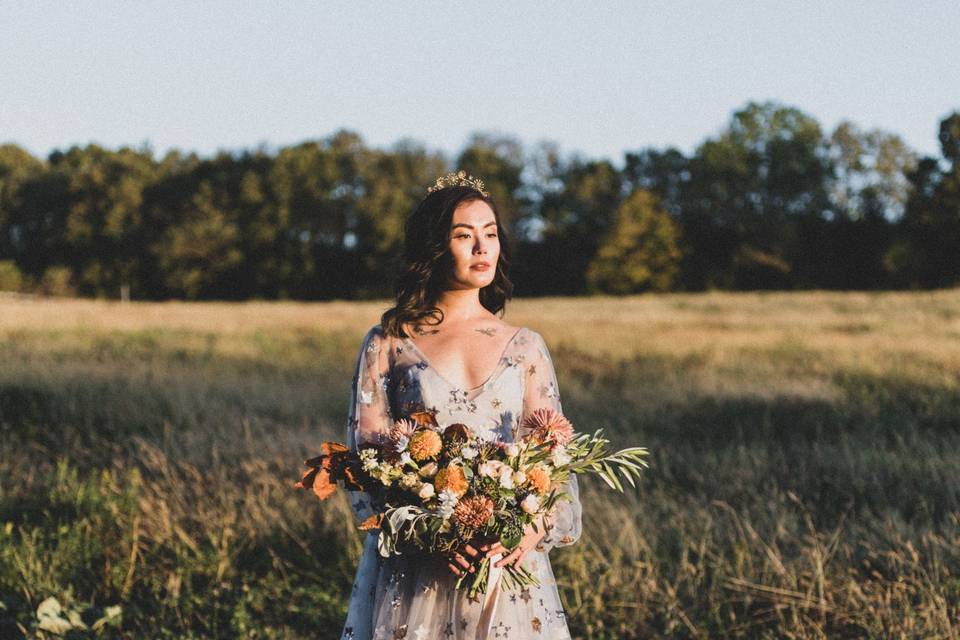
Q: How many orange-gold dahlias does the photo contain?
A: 3